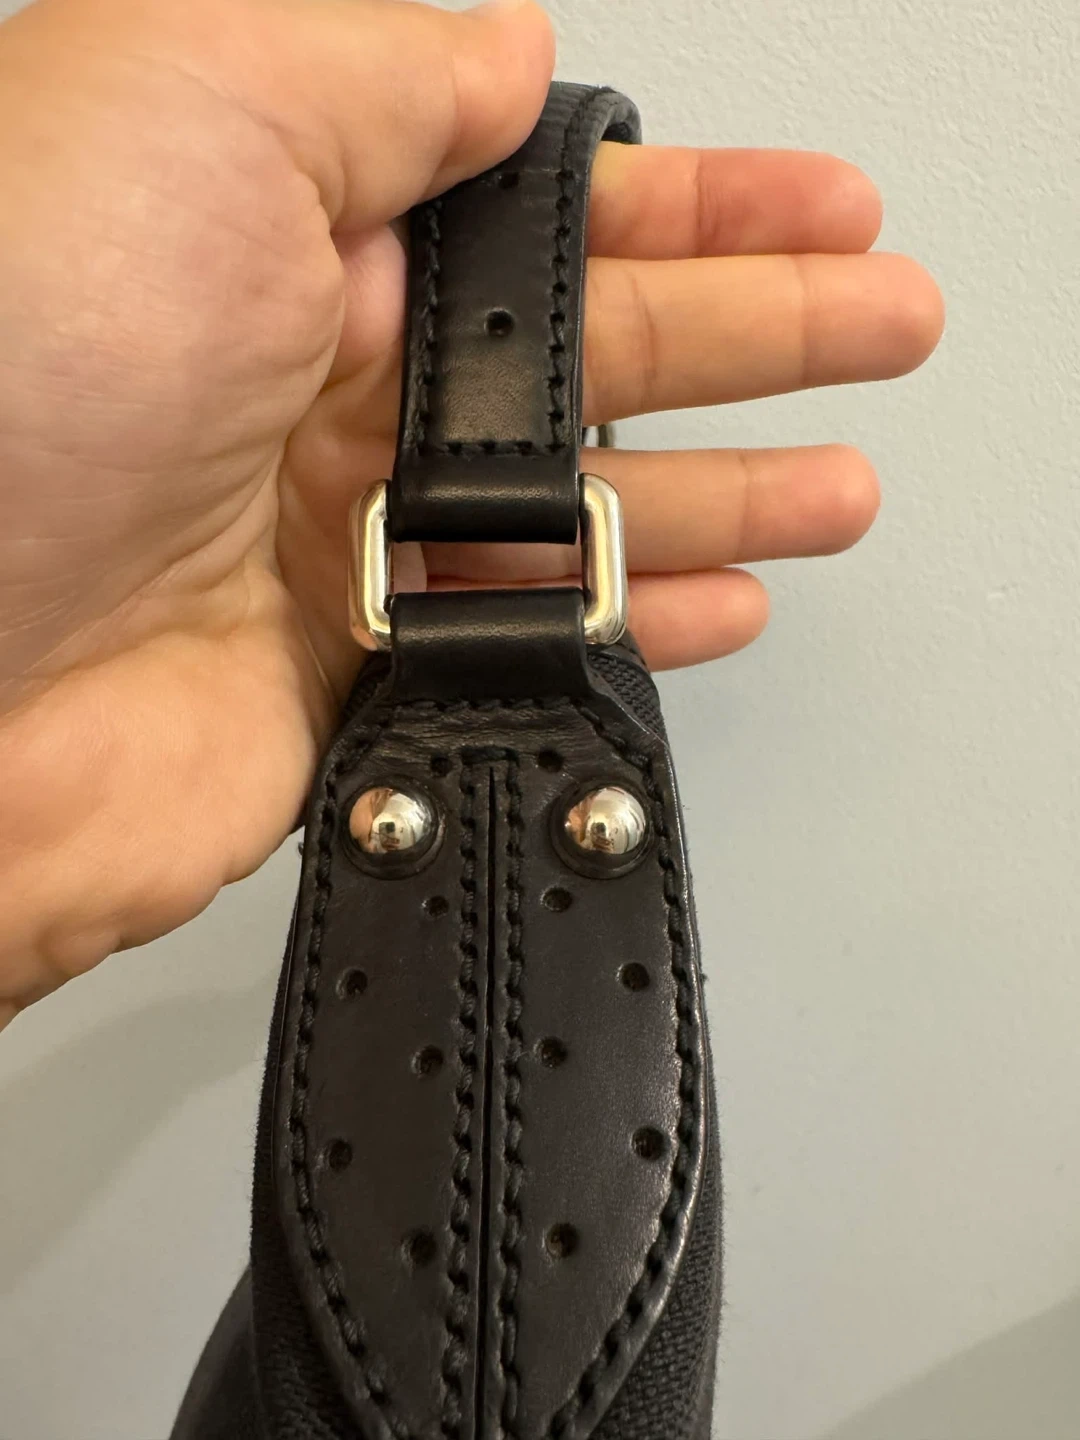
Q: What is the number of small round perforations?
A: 14